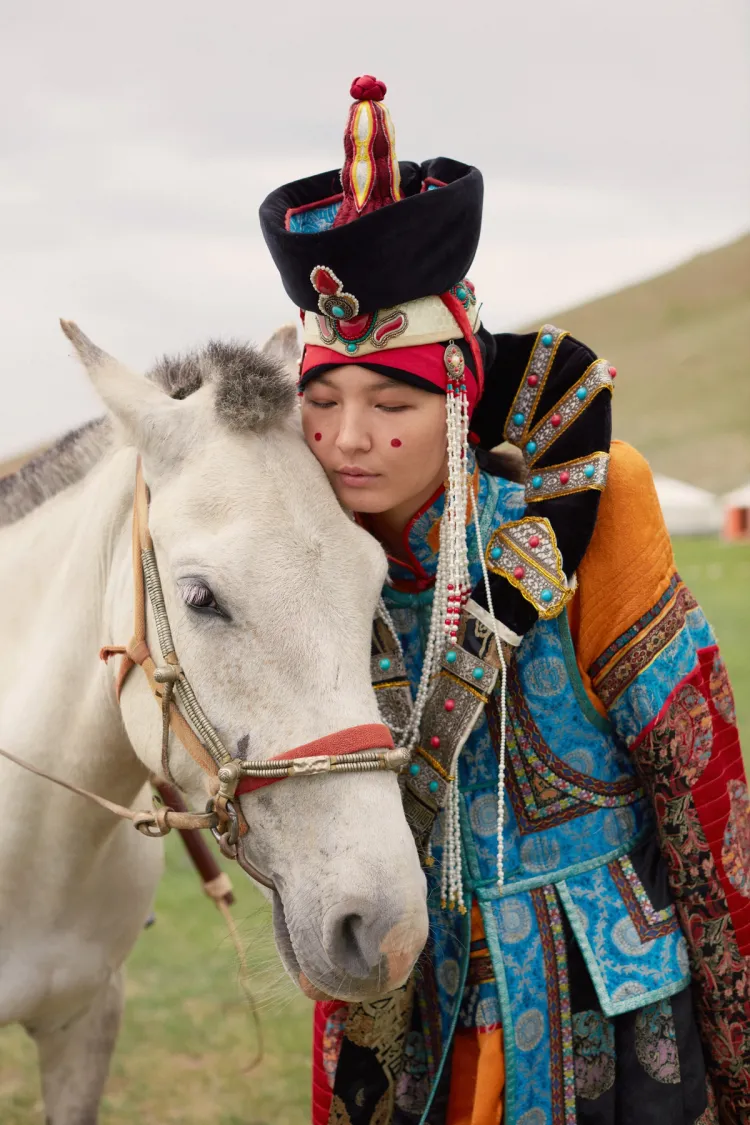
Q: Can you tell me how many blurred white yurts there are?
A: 2